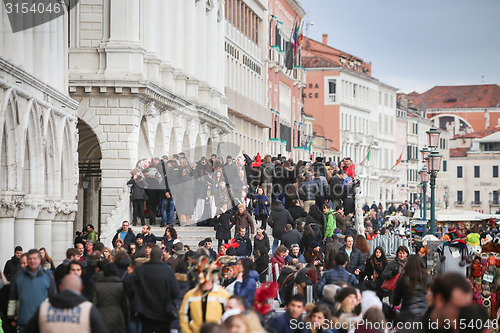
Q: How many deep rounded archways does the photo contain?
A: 1